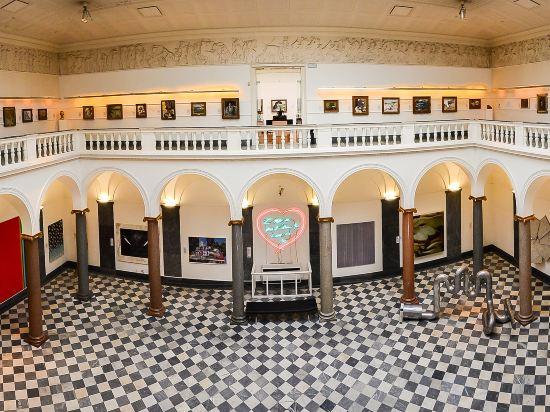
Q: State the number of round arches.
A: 9